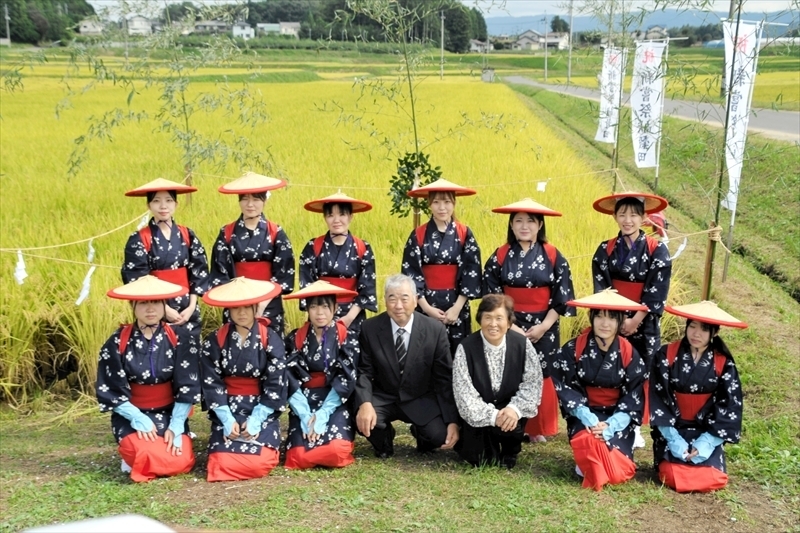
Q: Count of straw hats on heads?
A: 11